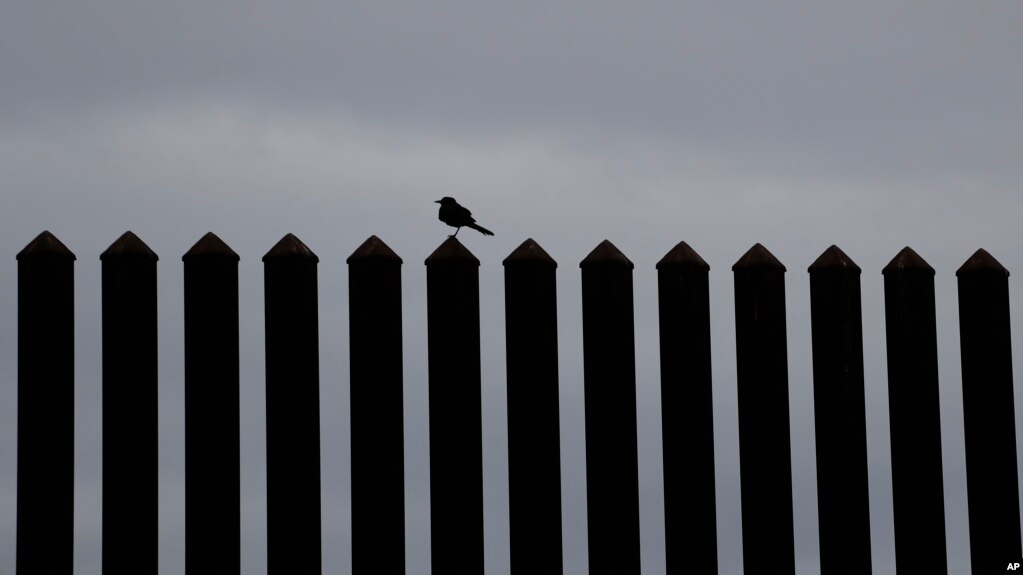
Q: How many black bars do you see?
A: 13